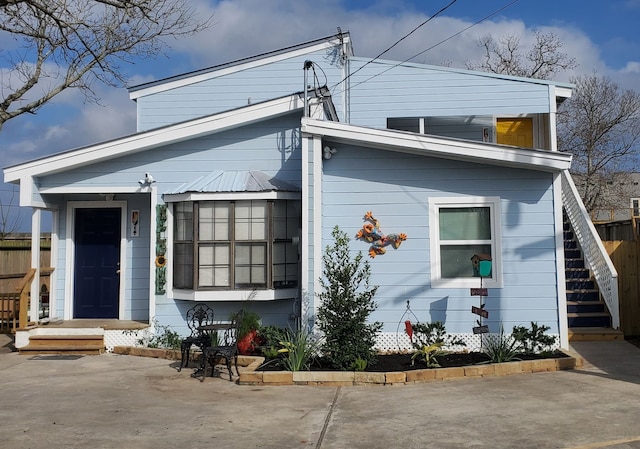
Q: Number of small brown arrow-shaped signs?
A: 3